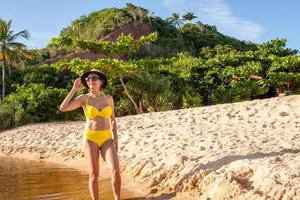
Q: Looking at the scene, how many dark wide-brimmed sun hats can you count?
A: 1